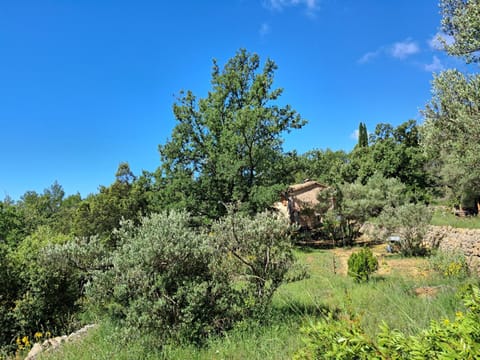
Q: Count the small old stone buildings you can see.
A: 1